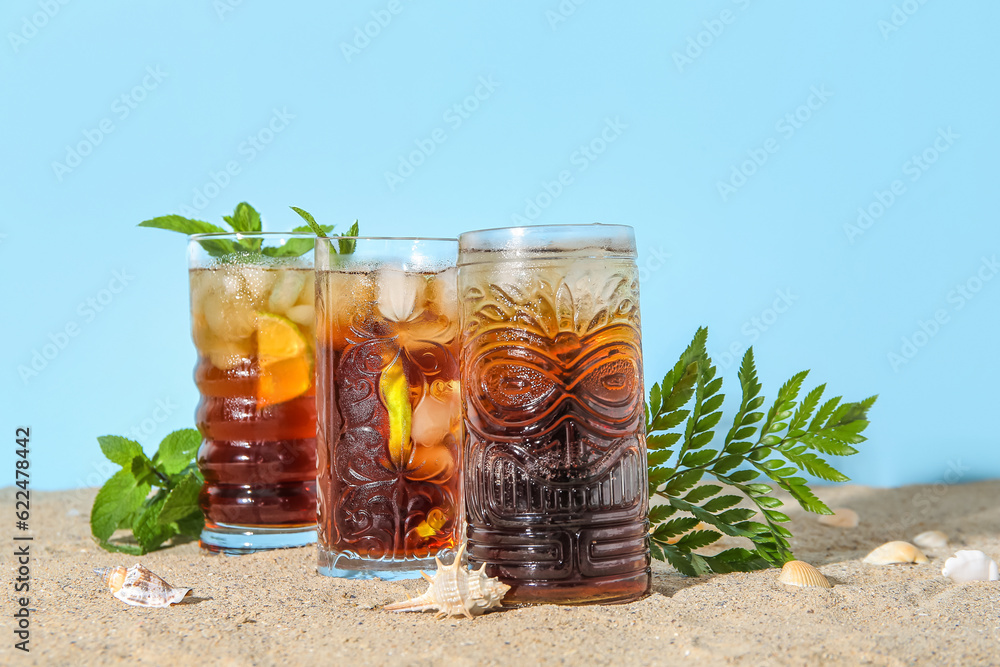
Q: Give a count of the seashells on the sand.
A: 7